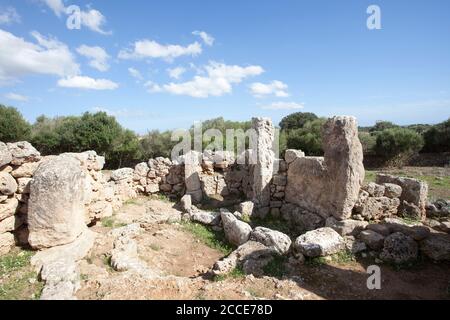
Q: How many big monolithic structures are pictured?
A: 3